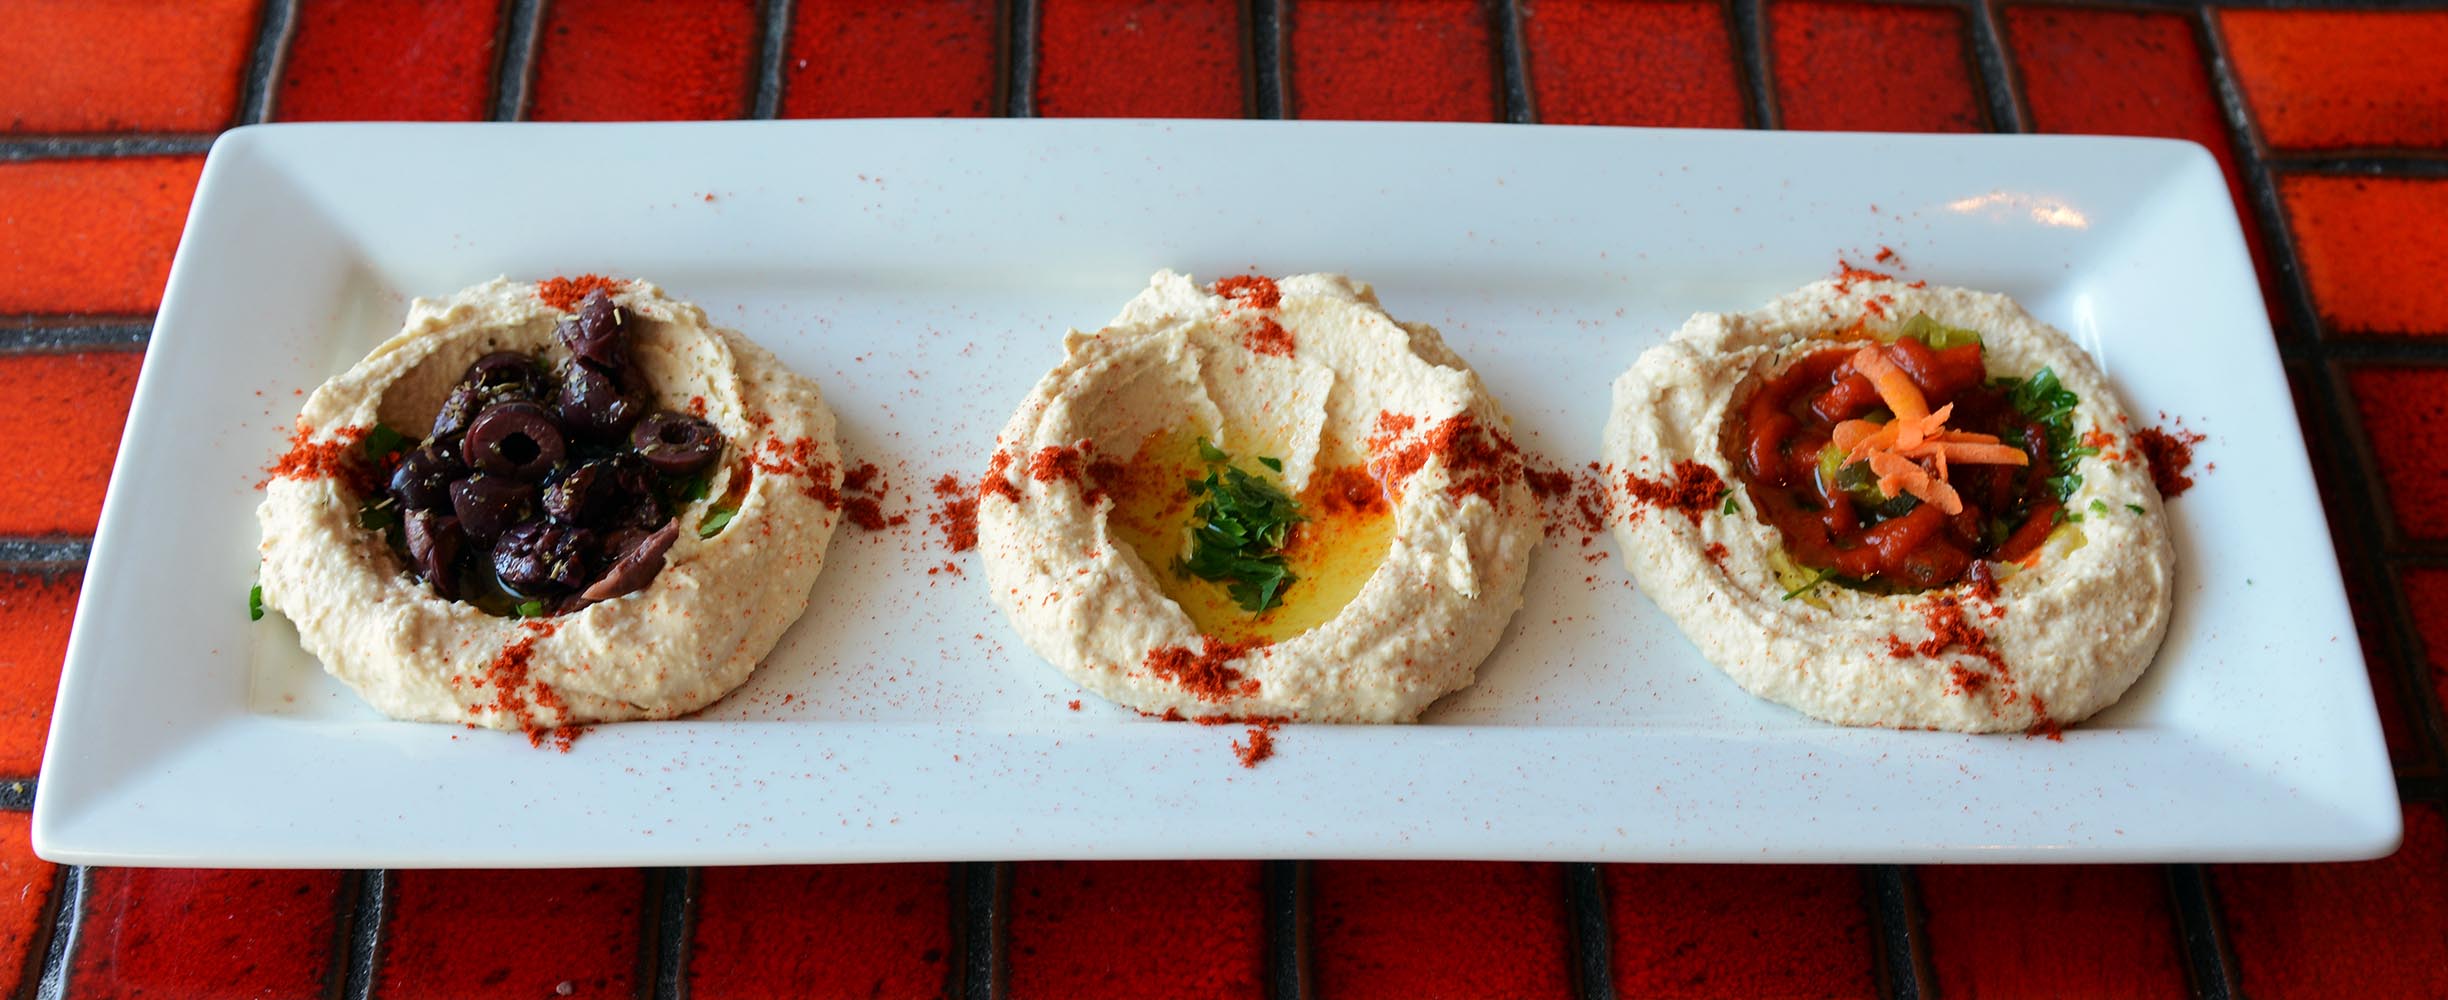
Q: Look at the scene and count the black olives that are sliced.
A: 3